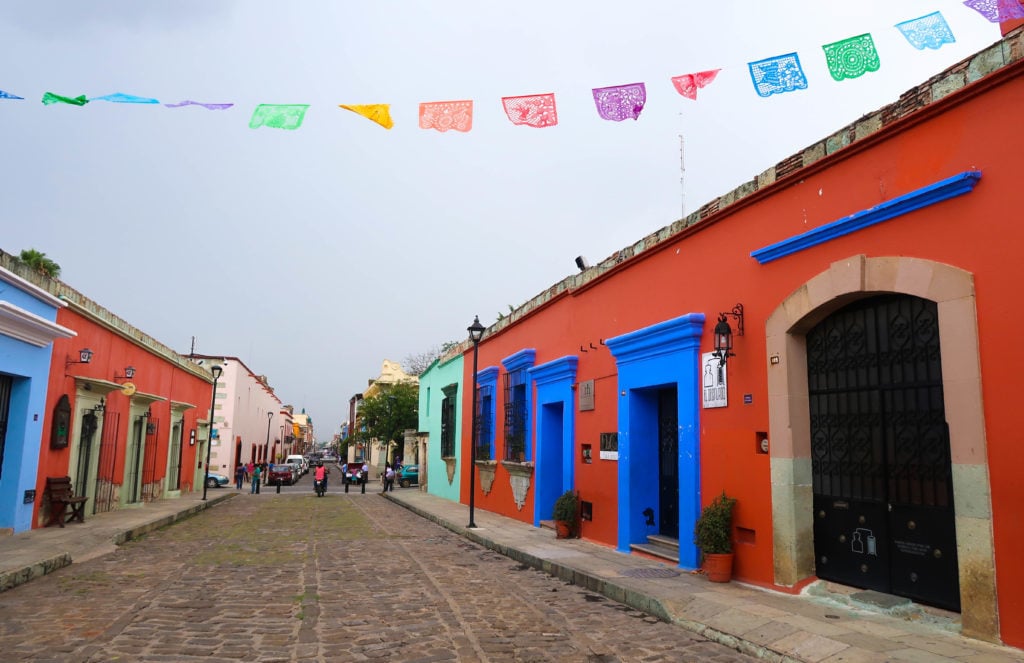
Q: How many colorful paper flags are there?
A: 14